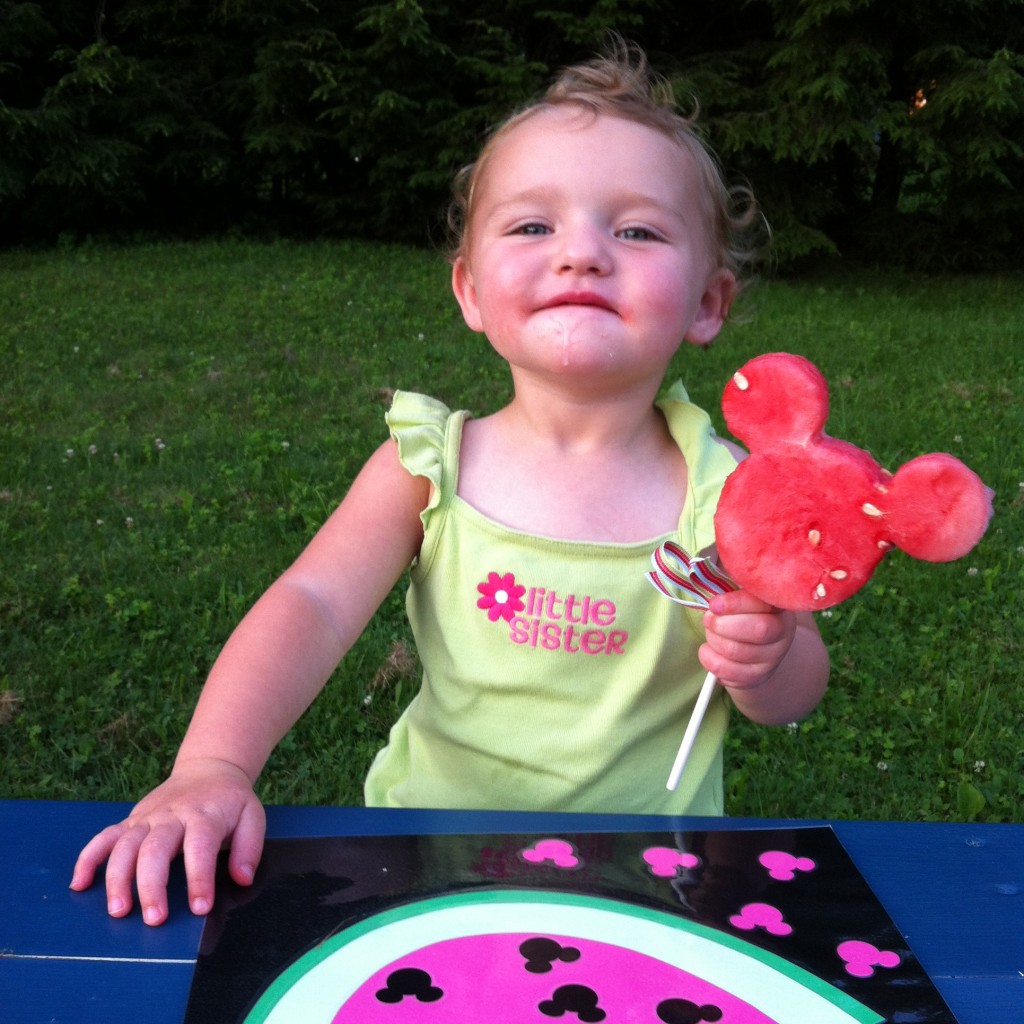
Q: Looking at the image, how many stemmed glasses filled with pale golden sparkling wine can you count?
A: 0